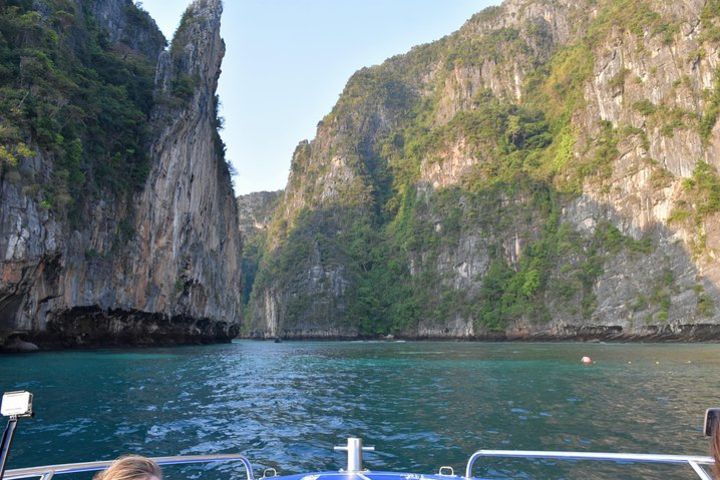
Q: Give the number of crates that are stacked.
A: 0